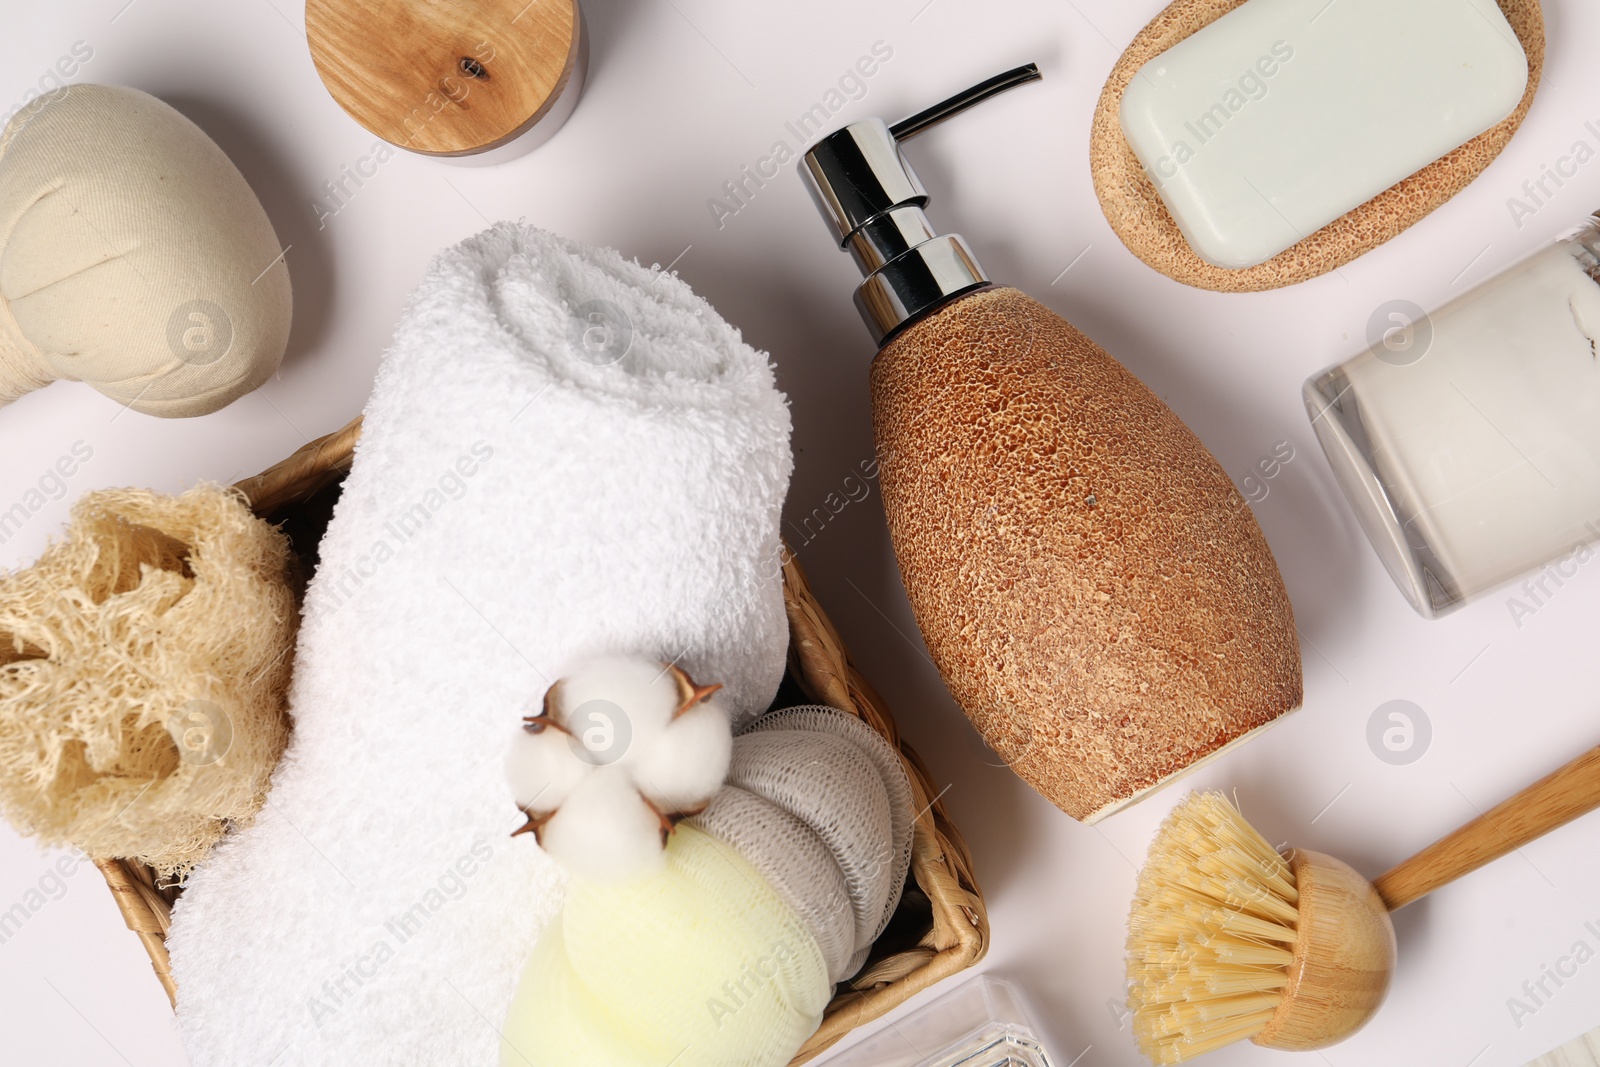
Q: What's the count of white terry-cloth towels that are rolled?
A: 1